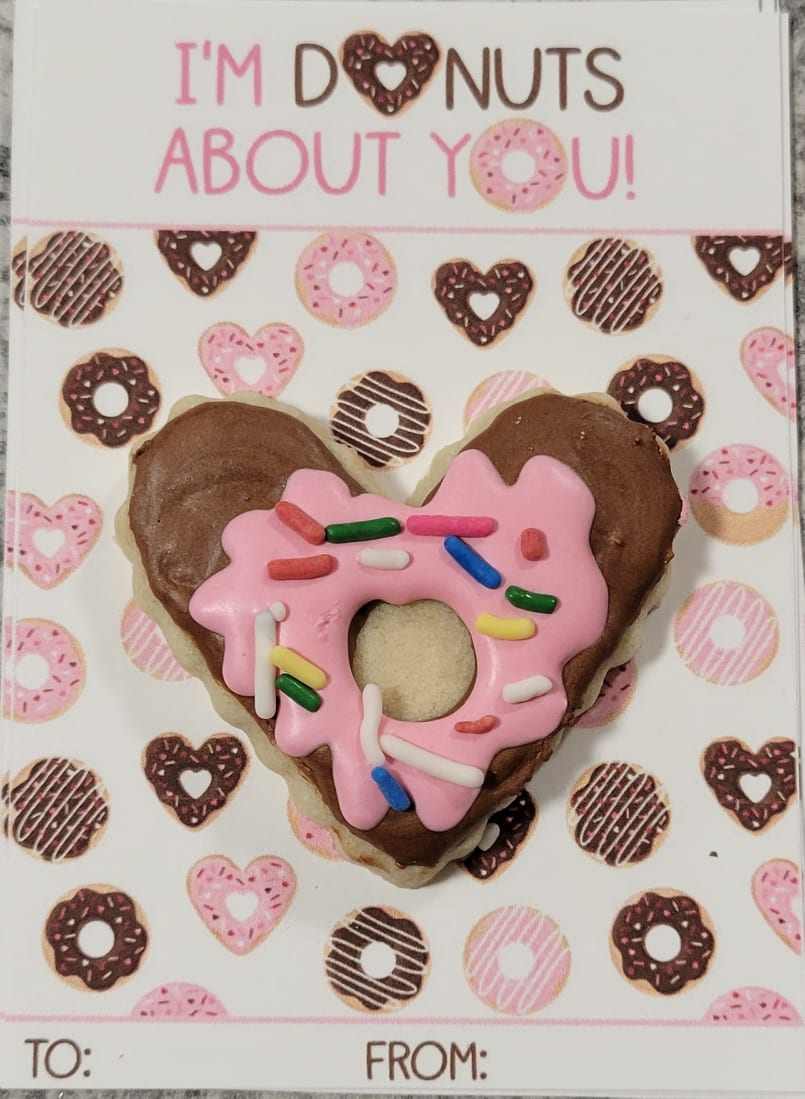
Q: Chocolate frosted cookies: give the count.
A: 1